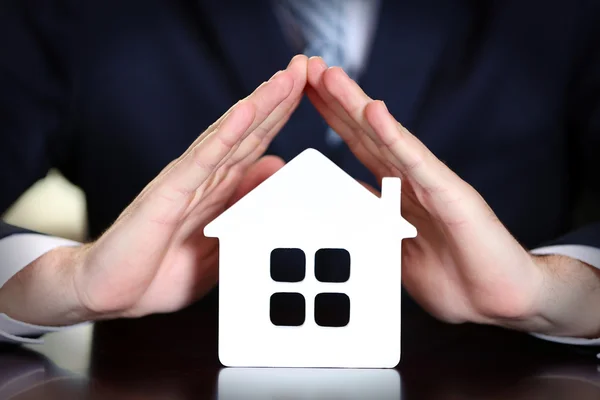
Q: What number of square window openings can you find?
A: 4